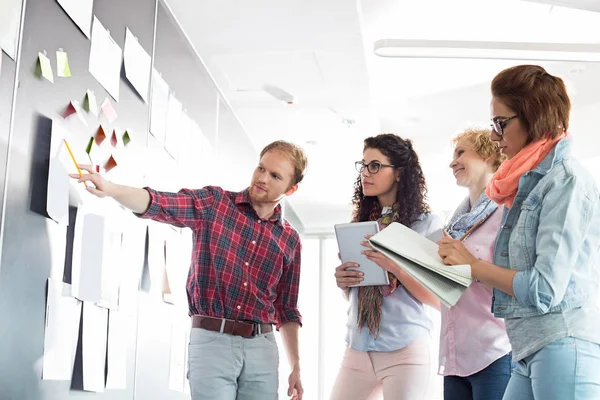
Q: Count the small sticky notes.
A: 11